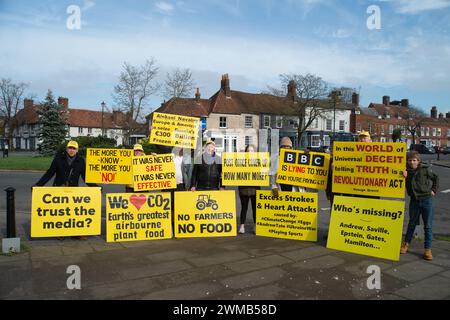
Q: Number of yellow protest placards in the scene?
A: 11